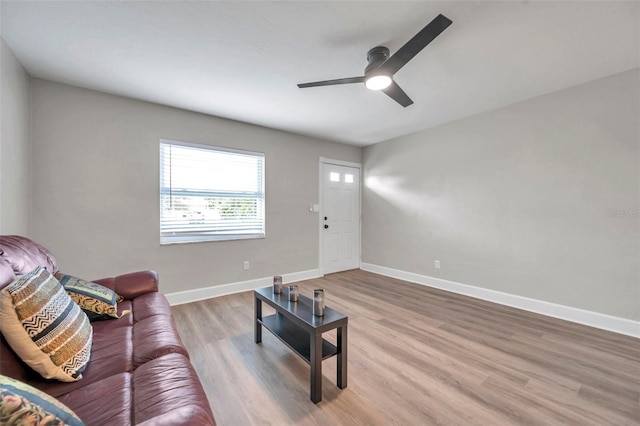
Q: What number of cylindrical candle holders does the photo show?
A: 3